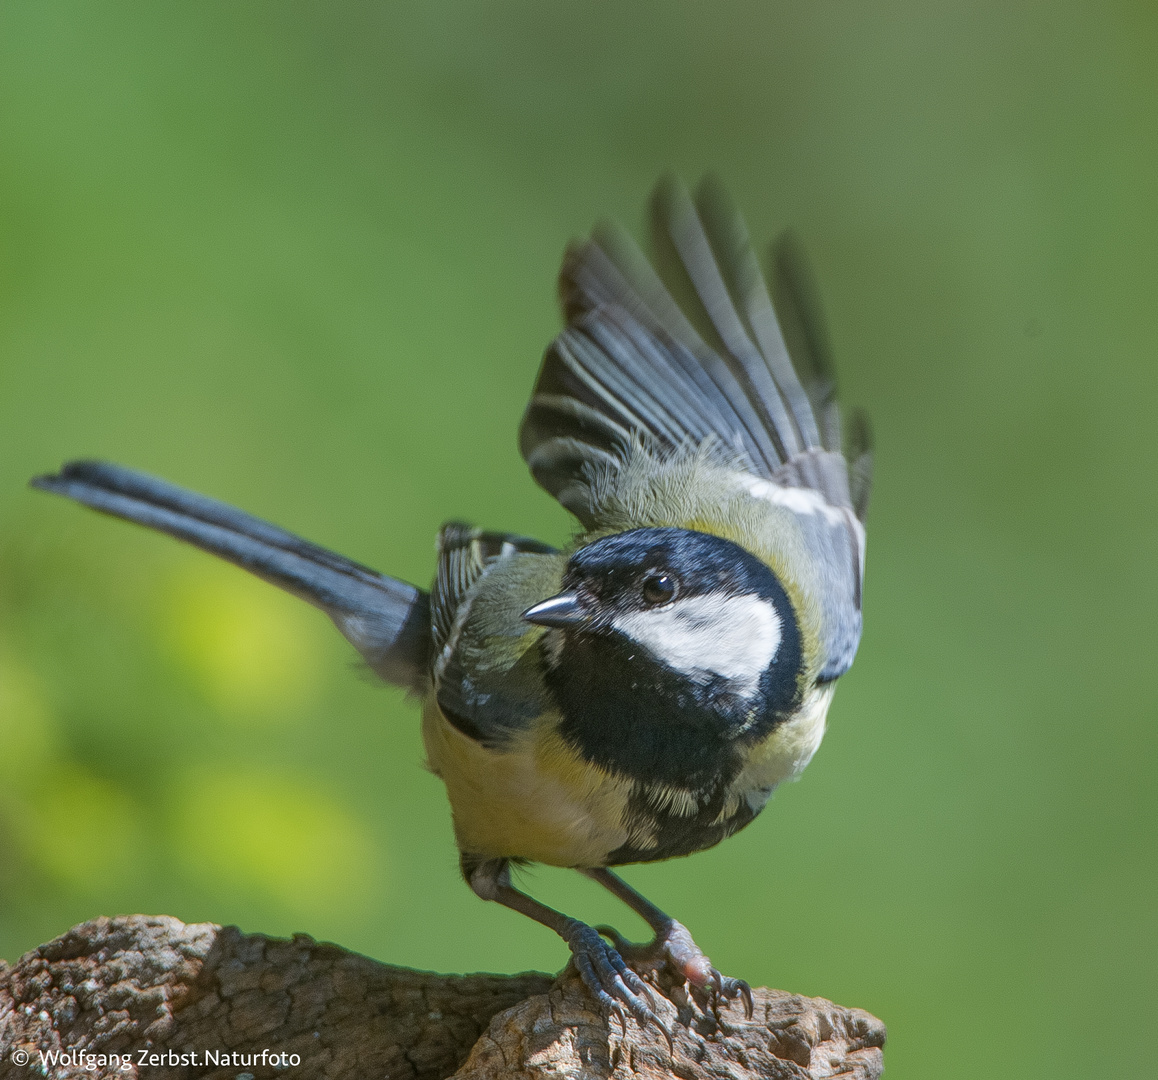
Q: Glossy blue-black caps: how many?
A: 1